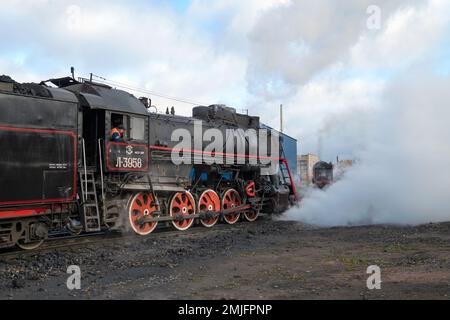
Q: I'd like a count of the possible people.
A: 1